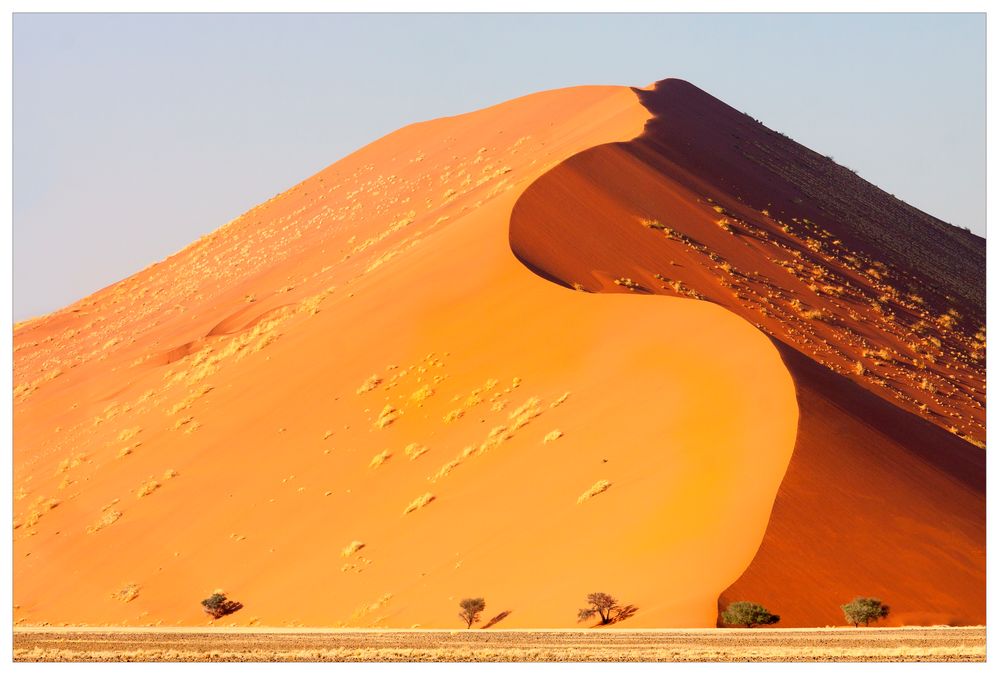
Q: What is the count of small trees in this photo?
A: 5